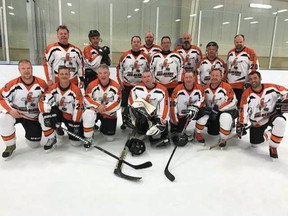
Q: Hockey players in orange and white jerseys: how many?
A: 15